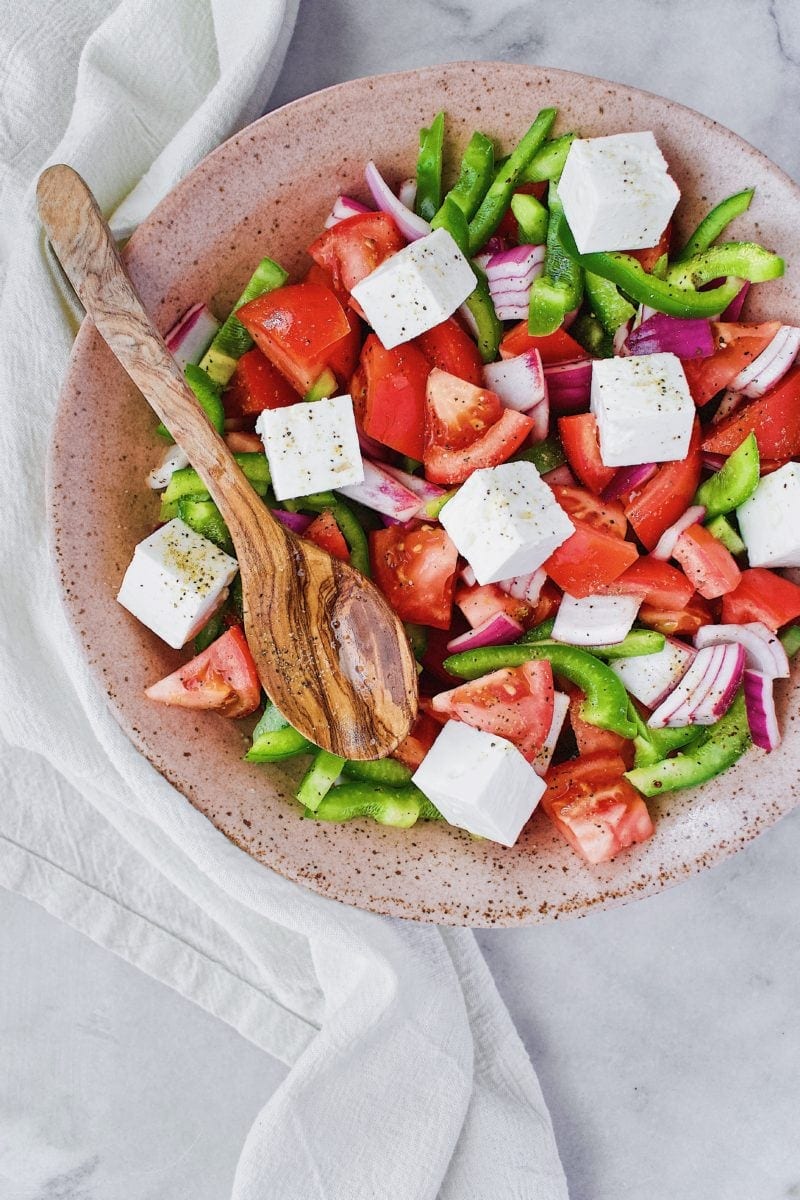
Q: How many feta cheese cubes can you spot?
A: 8